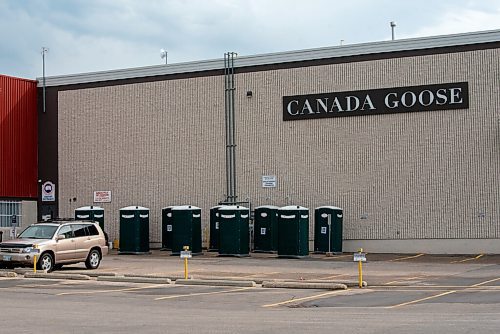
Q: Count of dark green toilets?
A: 9